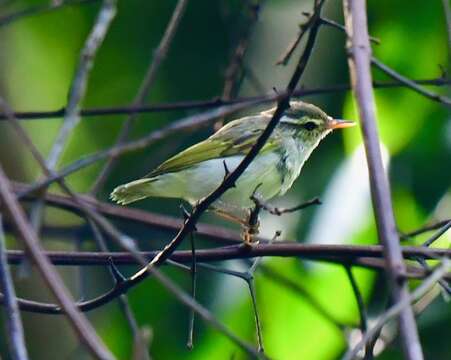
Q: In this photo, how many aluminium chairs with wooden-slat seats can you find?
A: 0